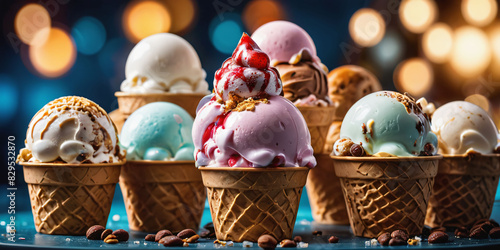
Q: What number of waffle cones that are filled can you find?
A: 8